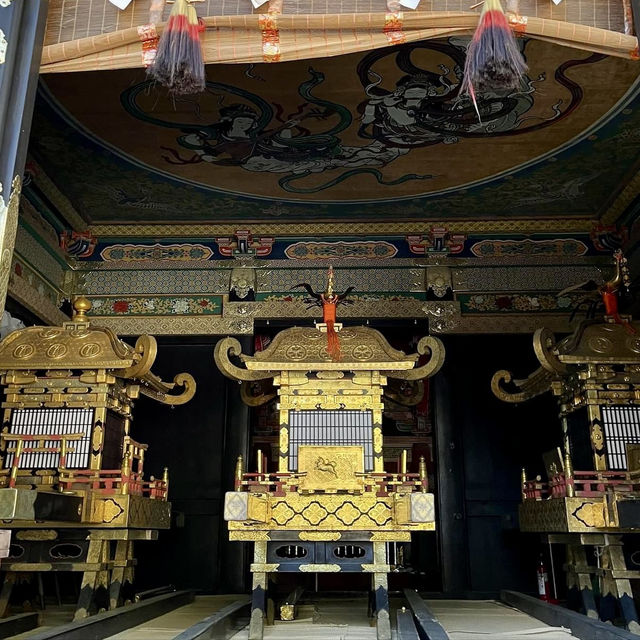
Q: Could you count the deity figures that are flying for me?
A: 2